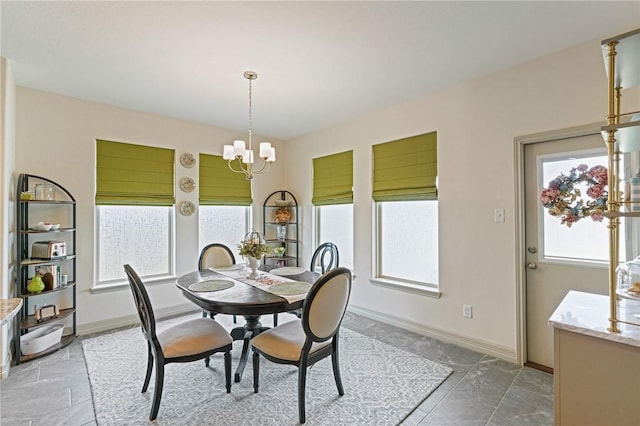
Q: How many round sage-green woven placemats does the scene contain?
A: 4